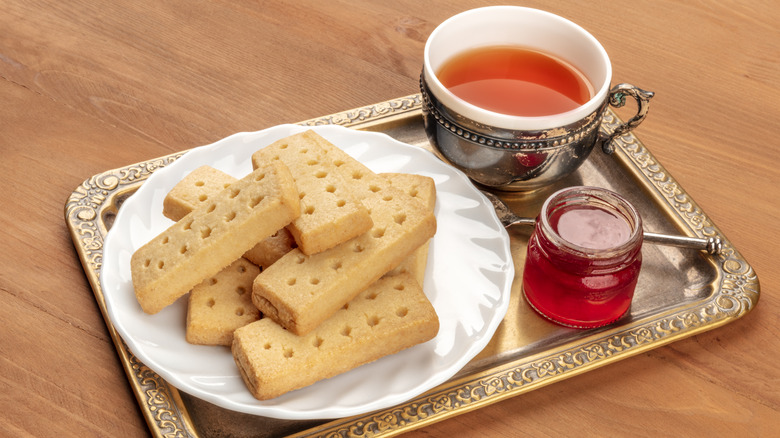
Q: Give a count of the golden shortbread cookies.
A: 8